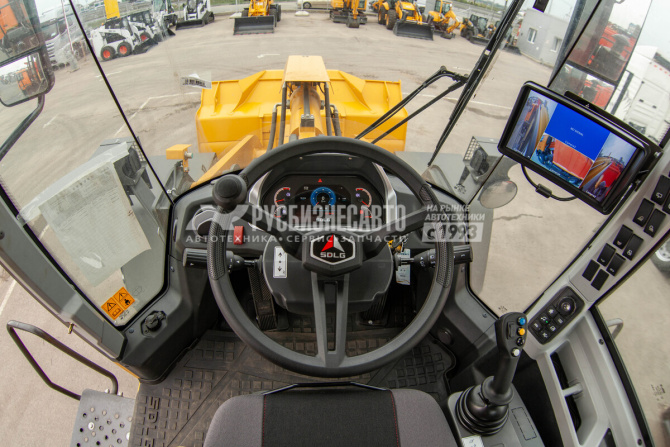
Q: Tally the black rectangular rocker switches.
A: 10